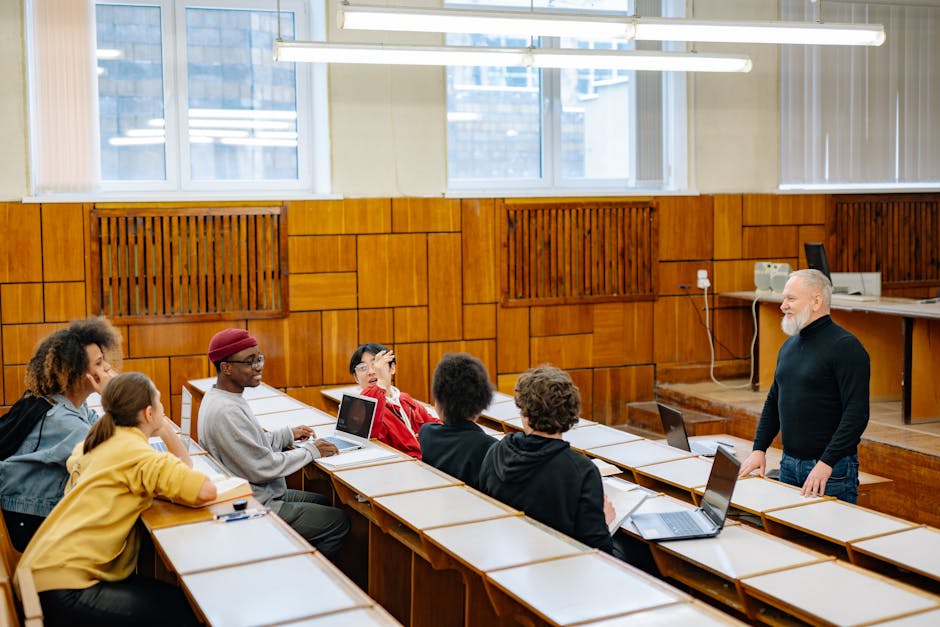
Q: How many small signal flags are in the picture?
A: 0